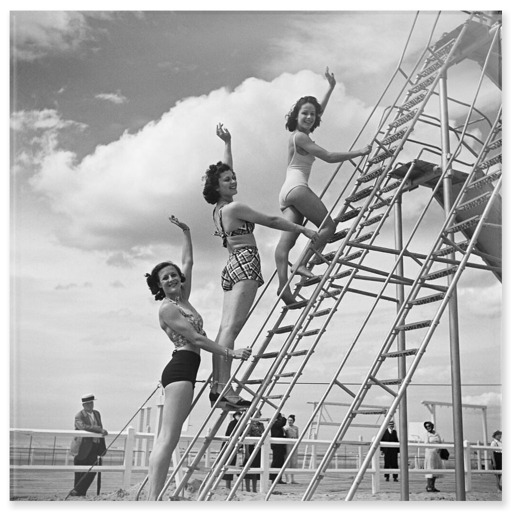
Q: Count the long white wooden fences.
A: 1